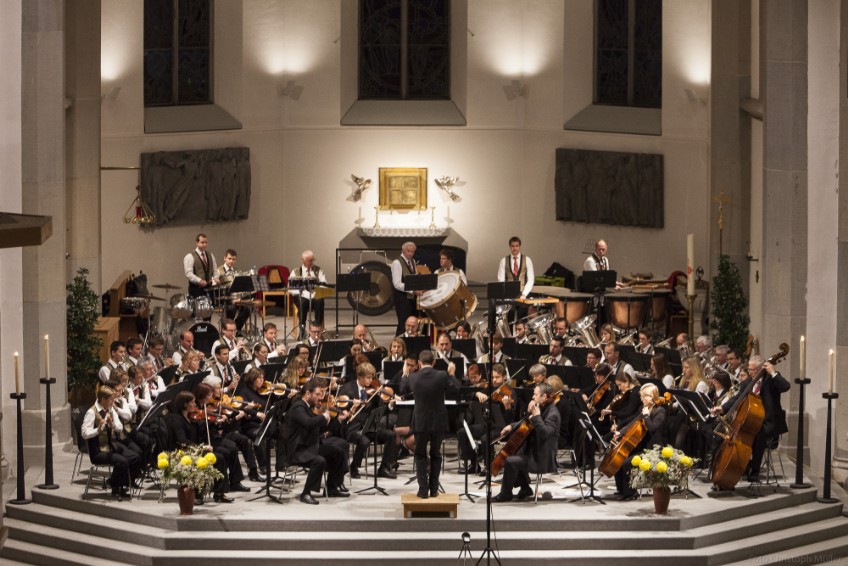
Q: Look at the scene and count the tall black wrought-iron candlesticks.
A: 4